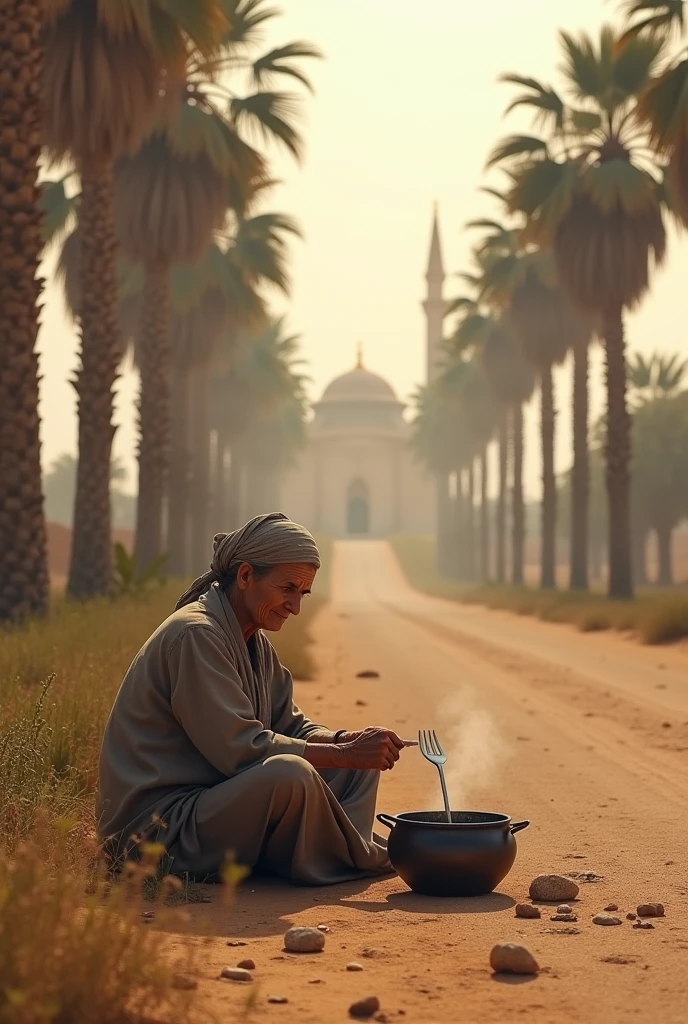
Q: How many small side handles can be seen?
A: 2